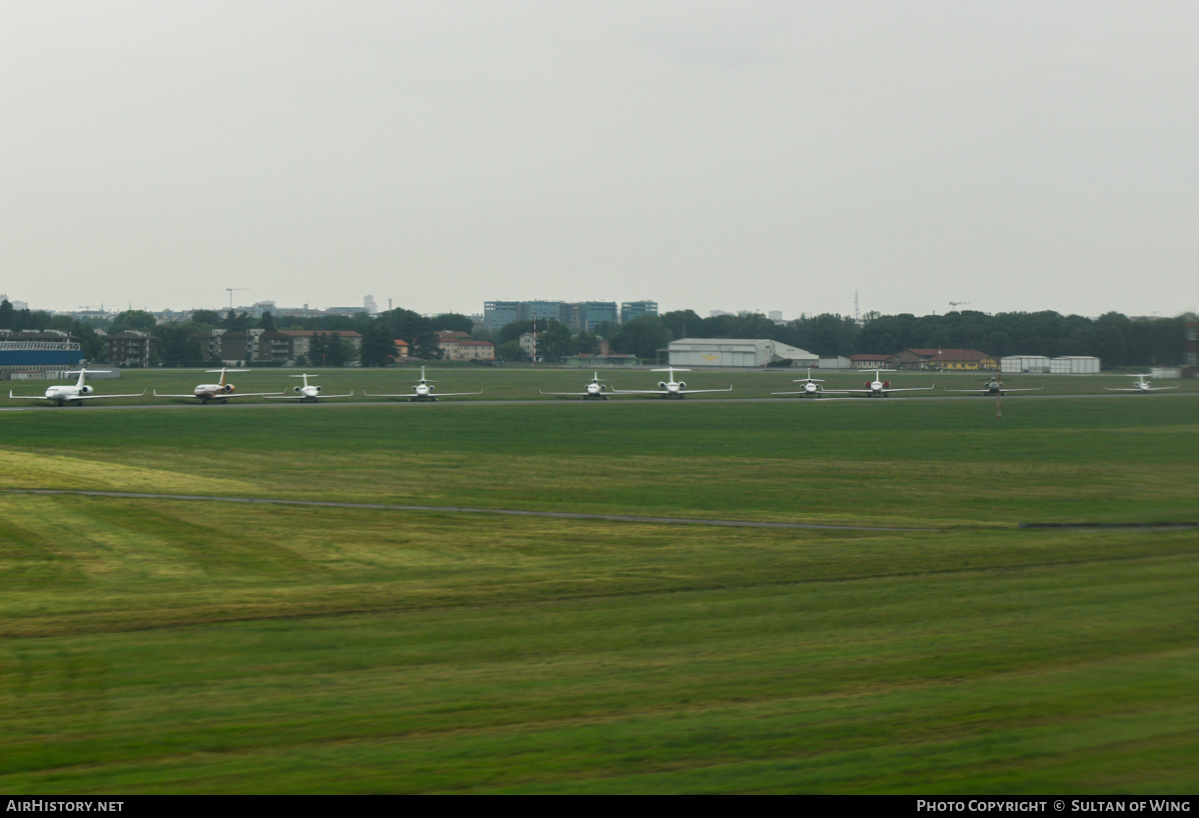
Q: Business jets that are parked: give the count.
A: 10